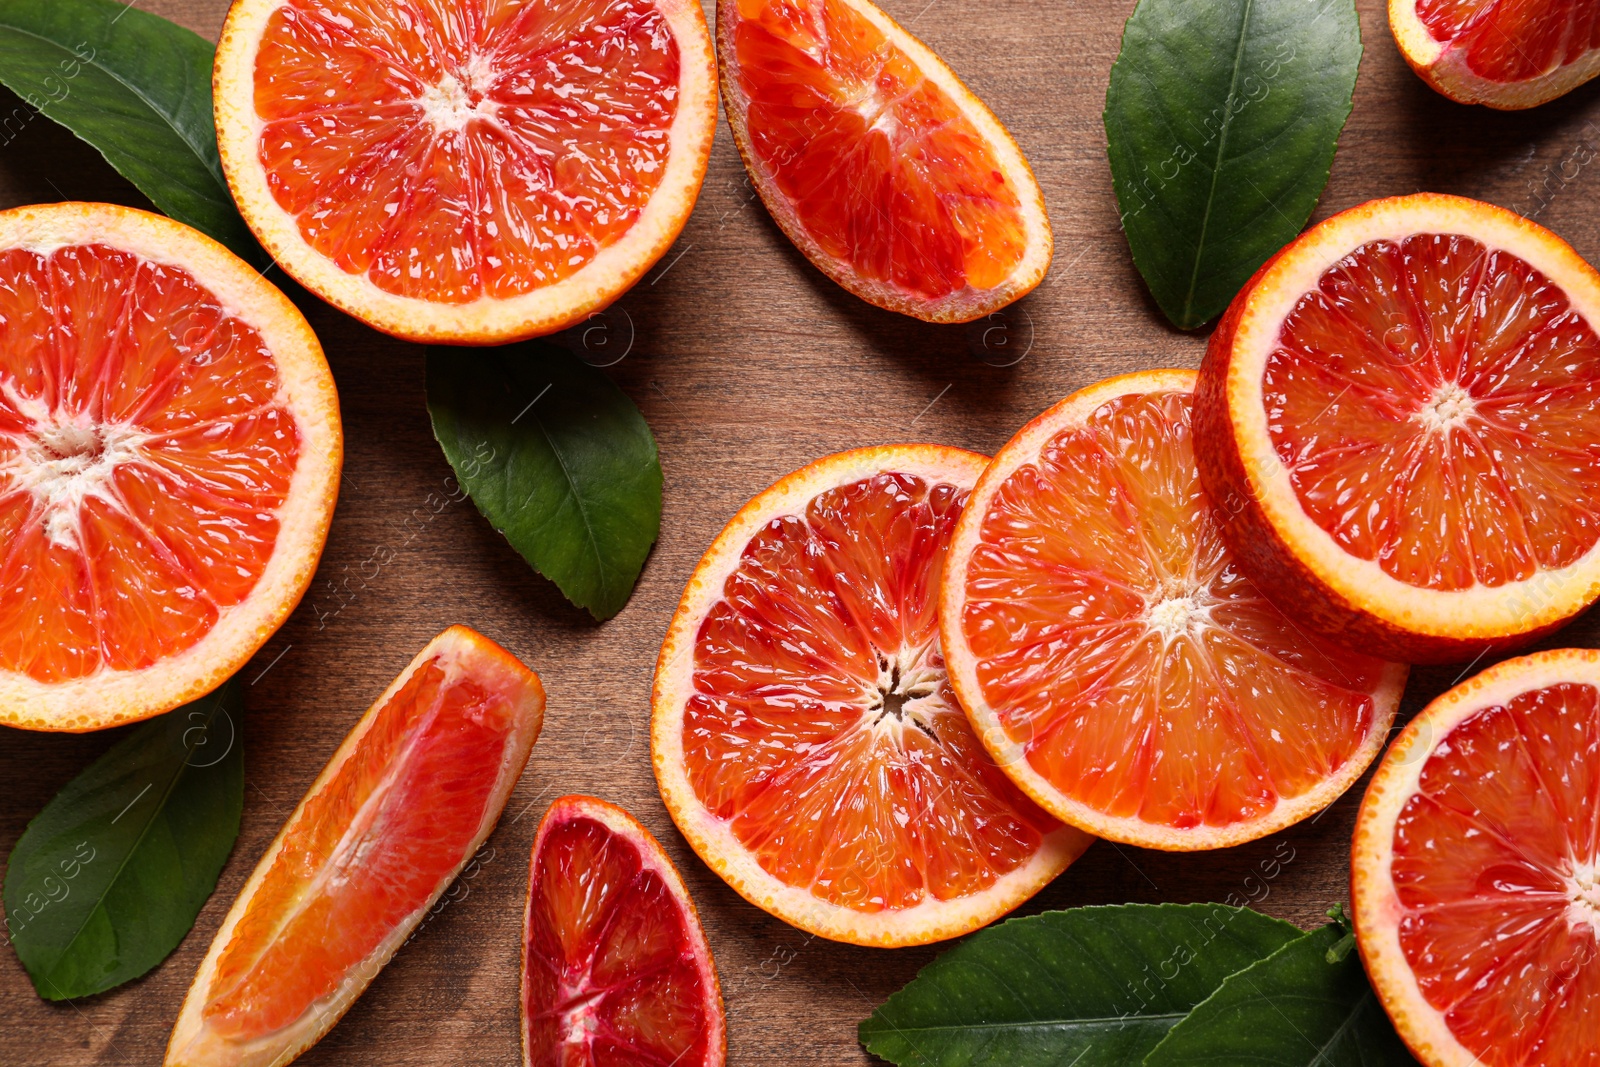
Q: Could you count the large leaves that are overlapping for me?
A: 2